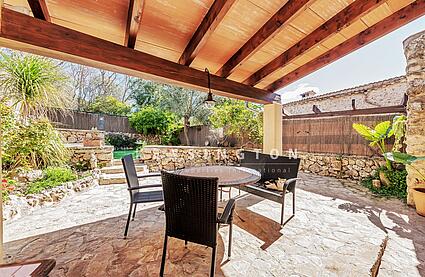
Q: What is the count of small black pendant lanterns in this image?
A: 1